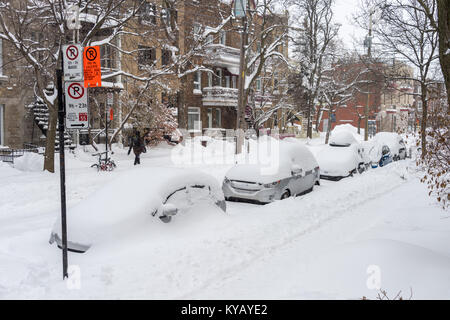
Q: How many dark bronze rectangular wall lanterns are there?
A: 0